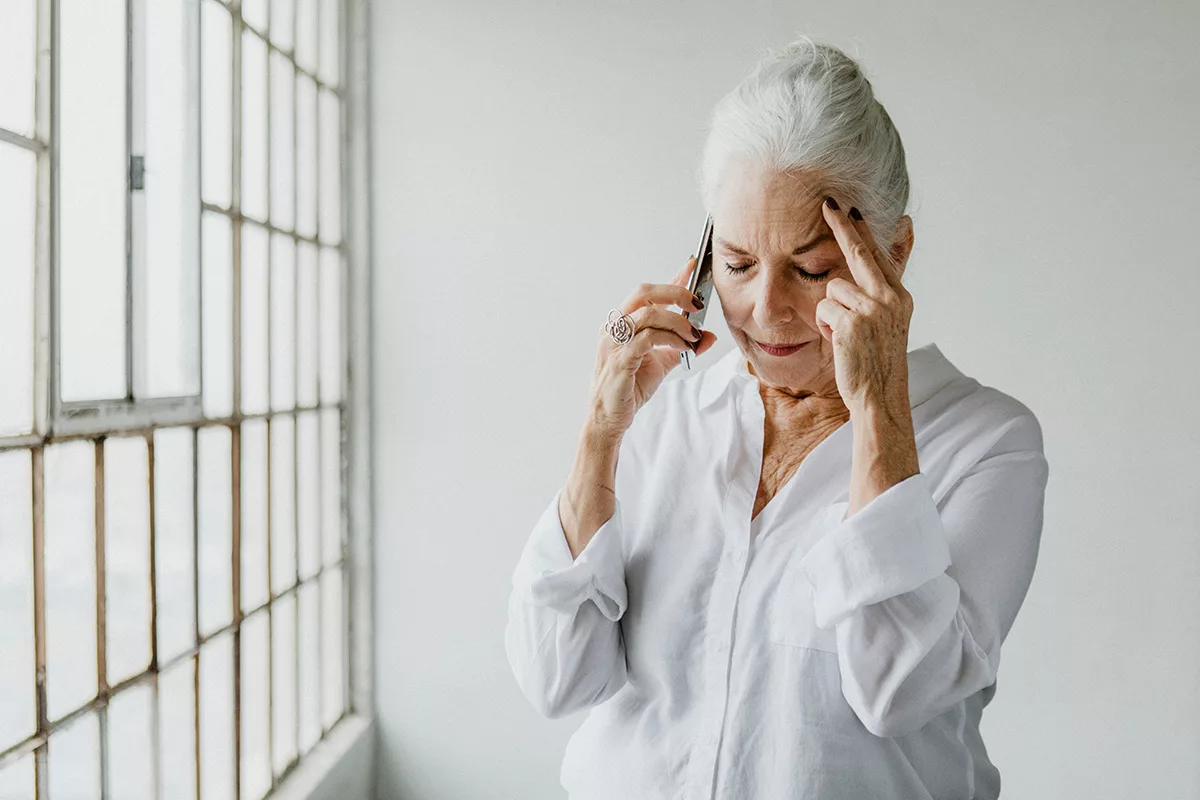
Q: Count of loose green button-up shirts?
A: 0